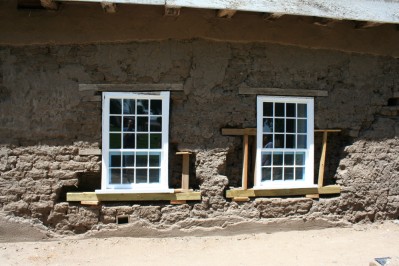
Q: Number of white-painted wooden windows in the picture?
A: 2